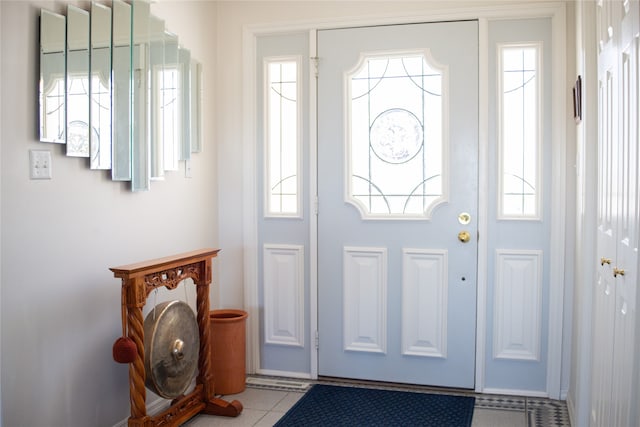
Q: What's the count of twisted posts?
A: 2